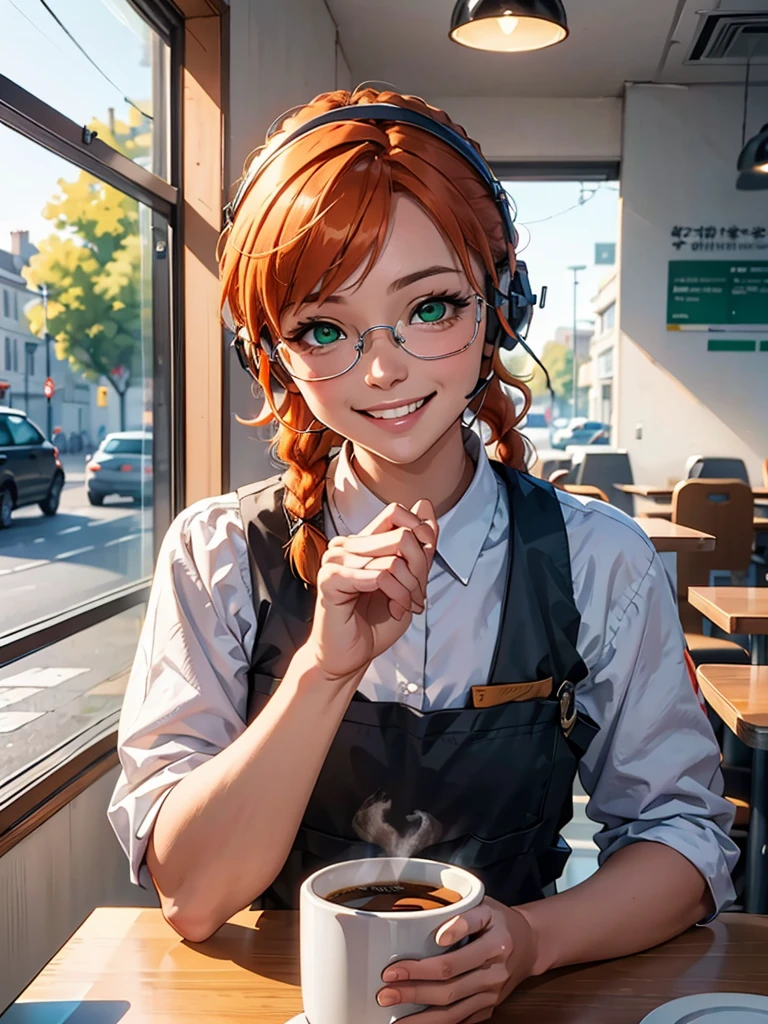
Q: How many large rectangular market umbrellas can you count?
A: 0